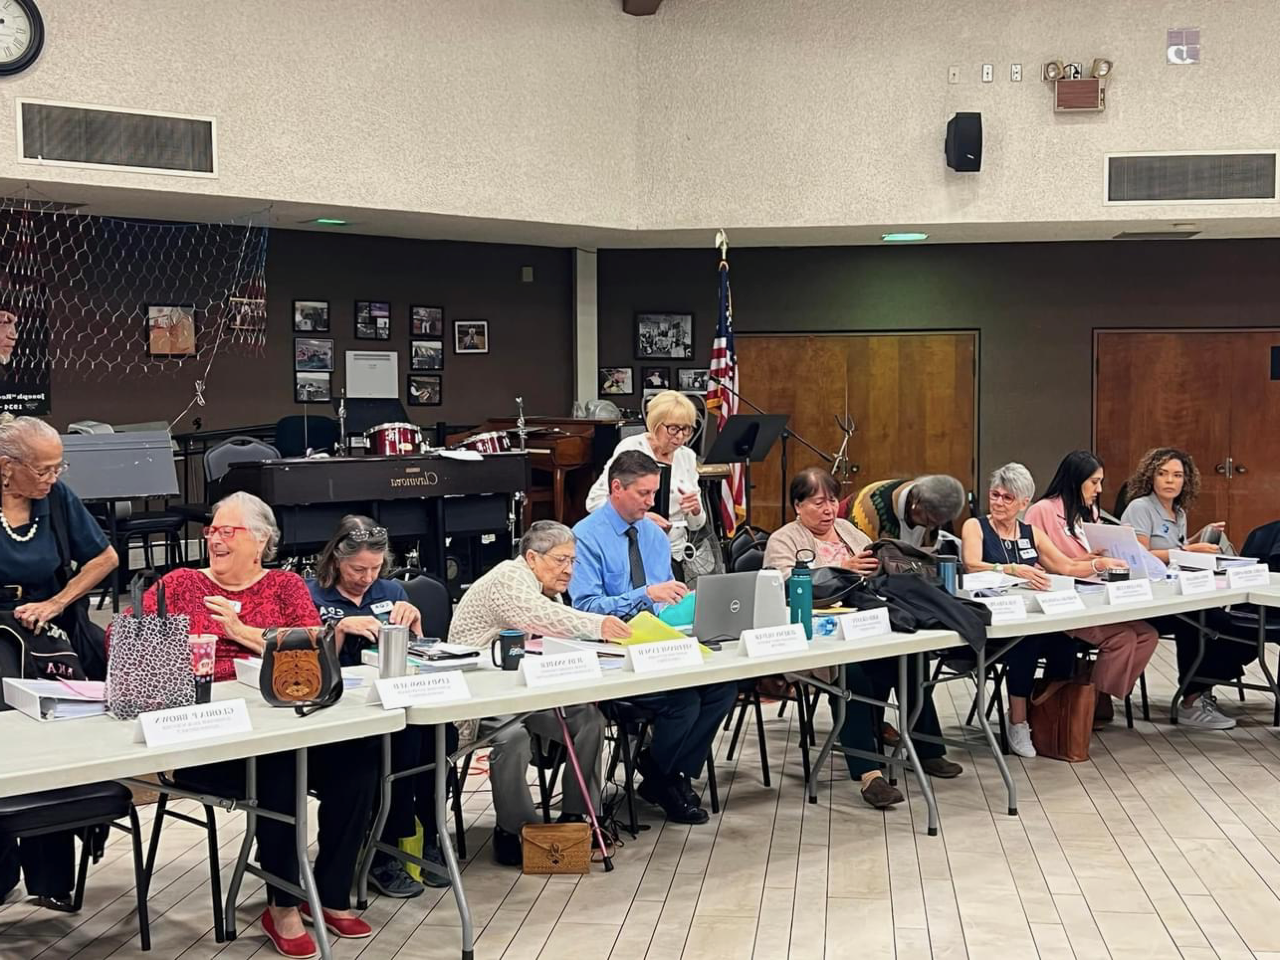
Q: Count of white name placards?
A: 11